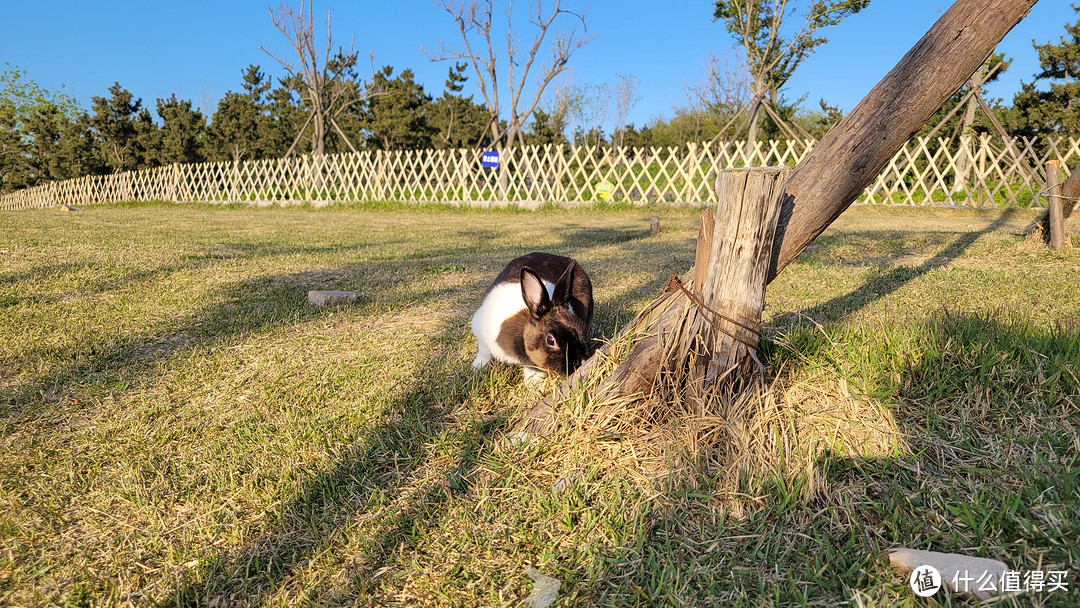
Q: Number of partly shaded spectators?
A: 0